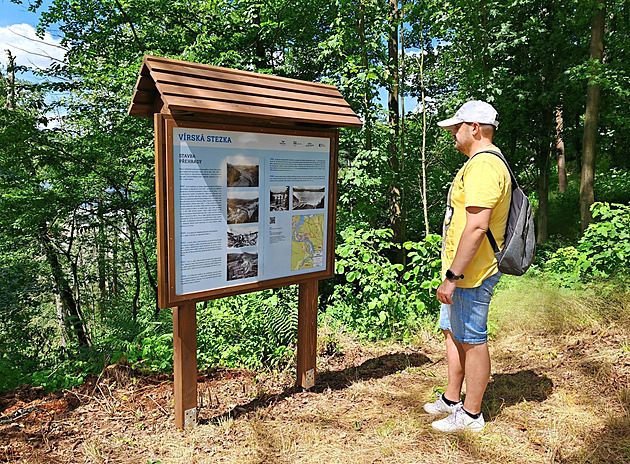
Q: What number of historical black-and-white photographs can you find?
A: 6